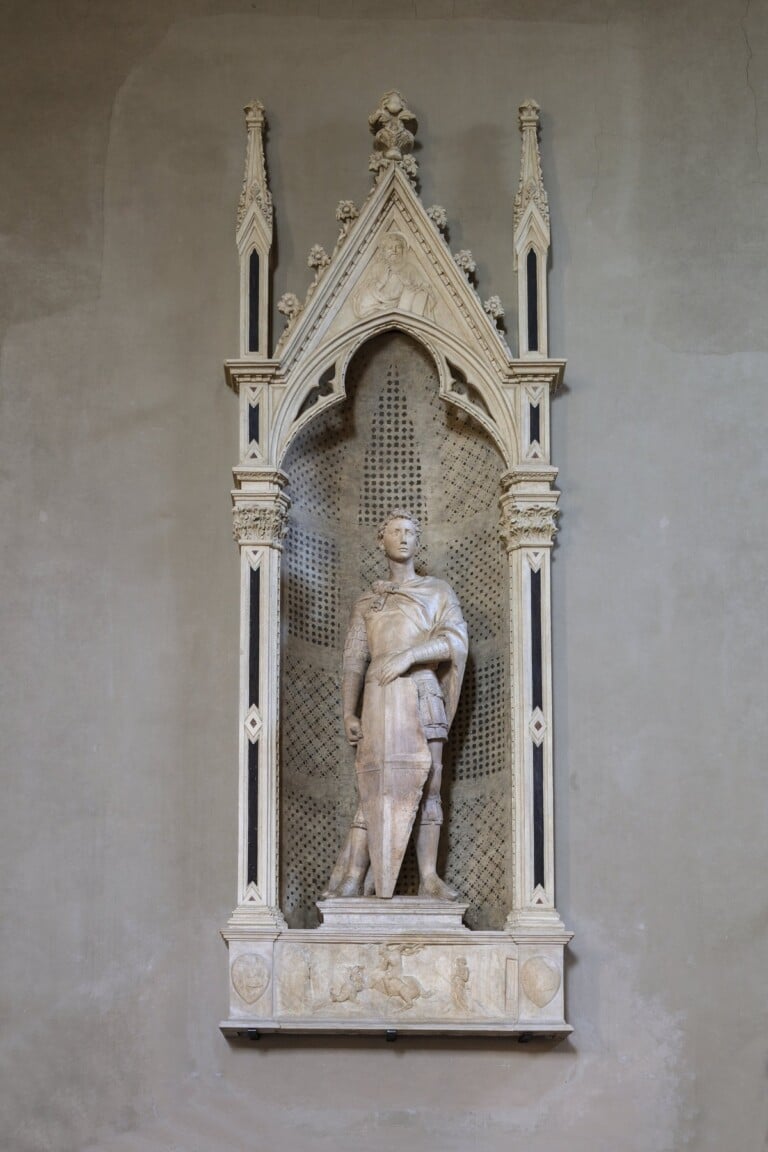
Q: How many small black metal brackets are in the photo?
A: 3